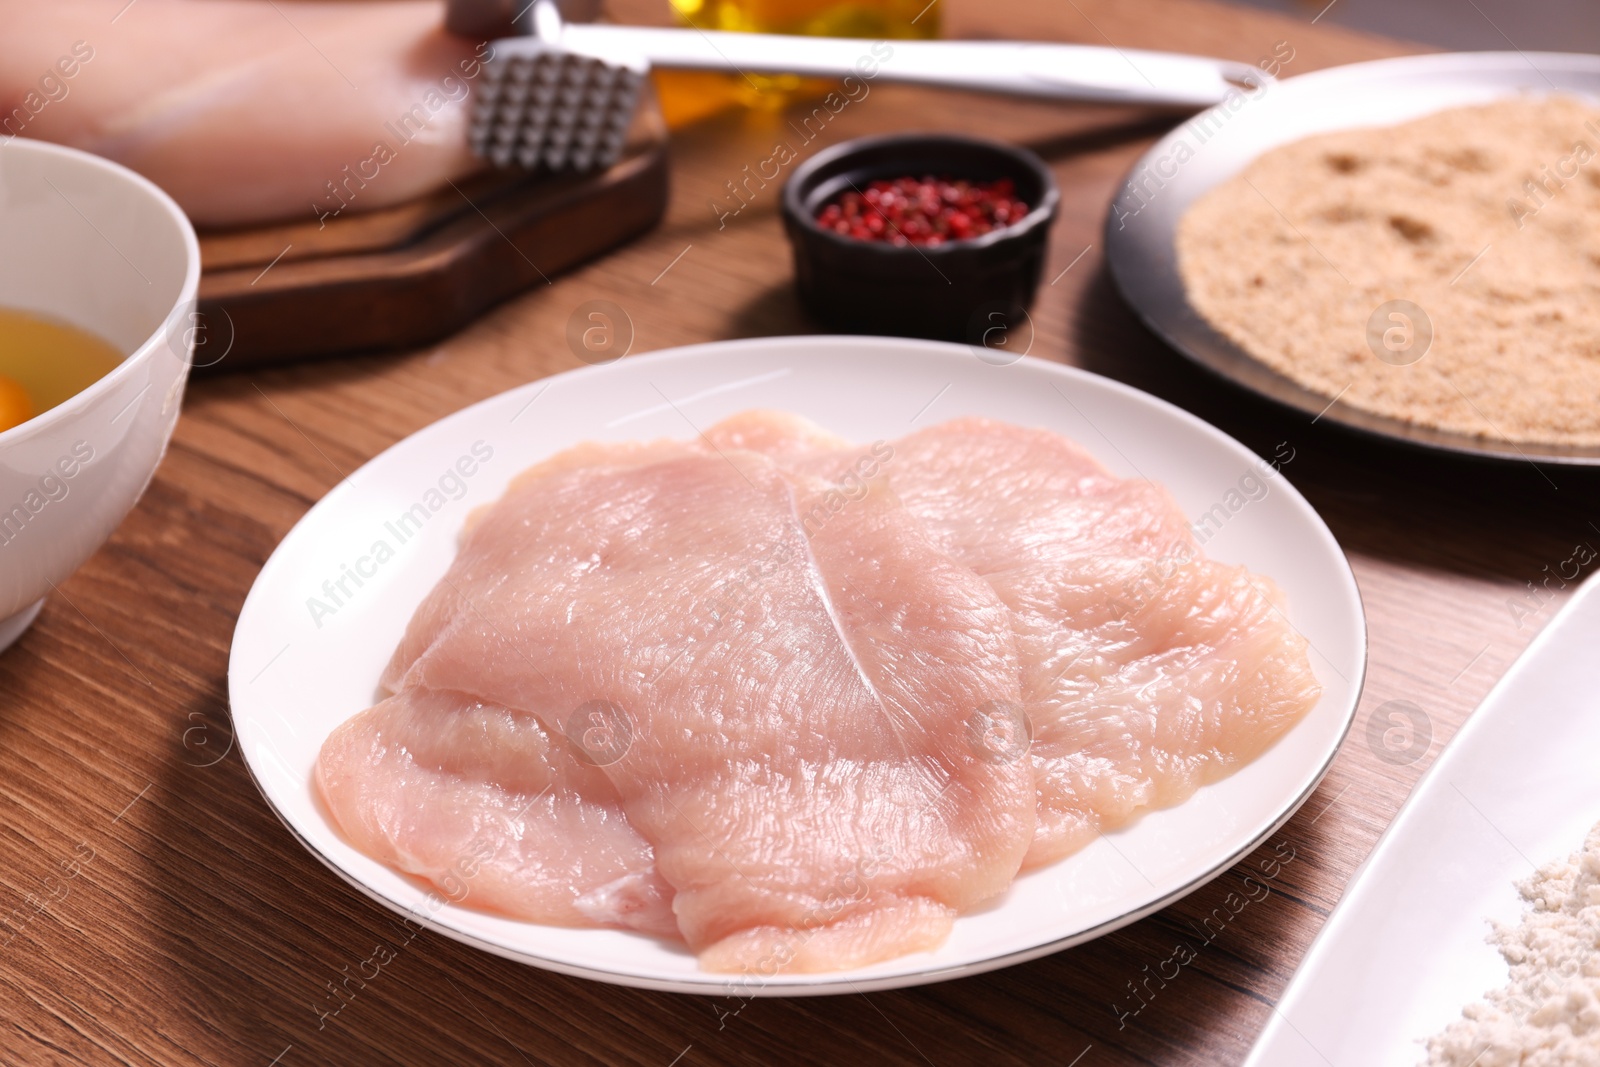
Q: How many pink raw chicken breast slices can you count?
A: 3